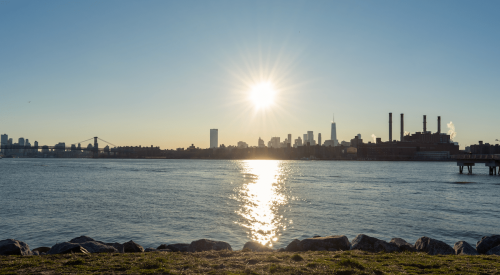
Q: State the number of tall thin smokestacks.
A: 4